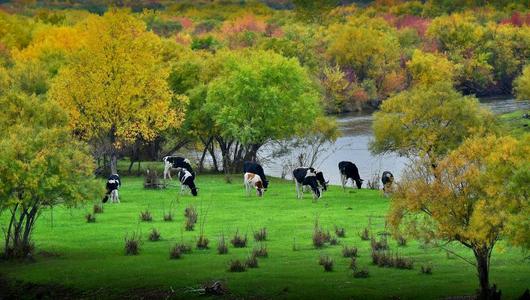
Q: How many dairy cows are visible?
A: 9